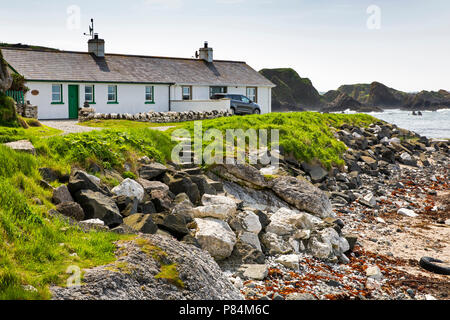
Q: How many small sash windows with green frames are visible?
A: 4